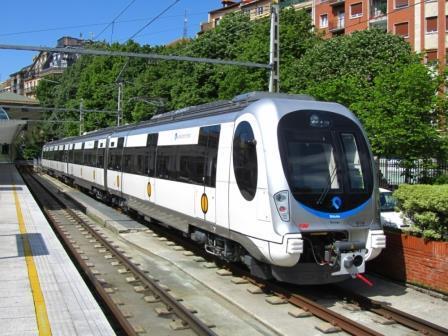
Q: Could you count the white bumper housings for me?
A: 2